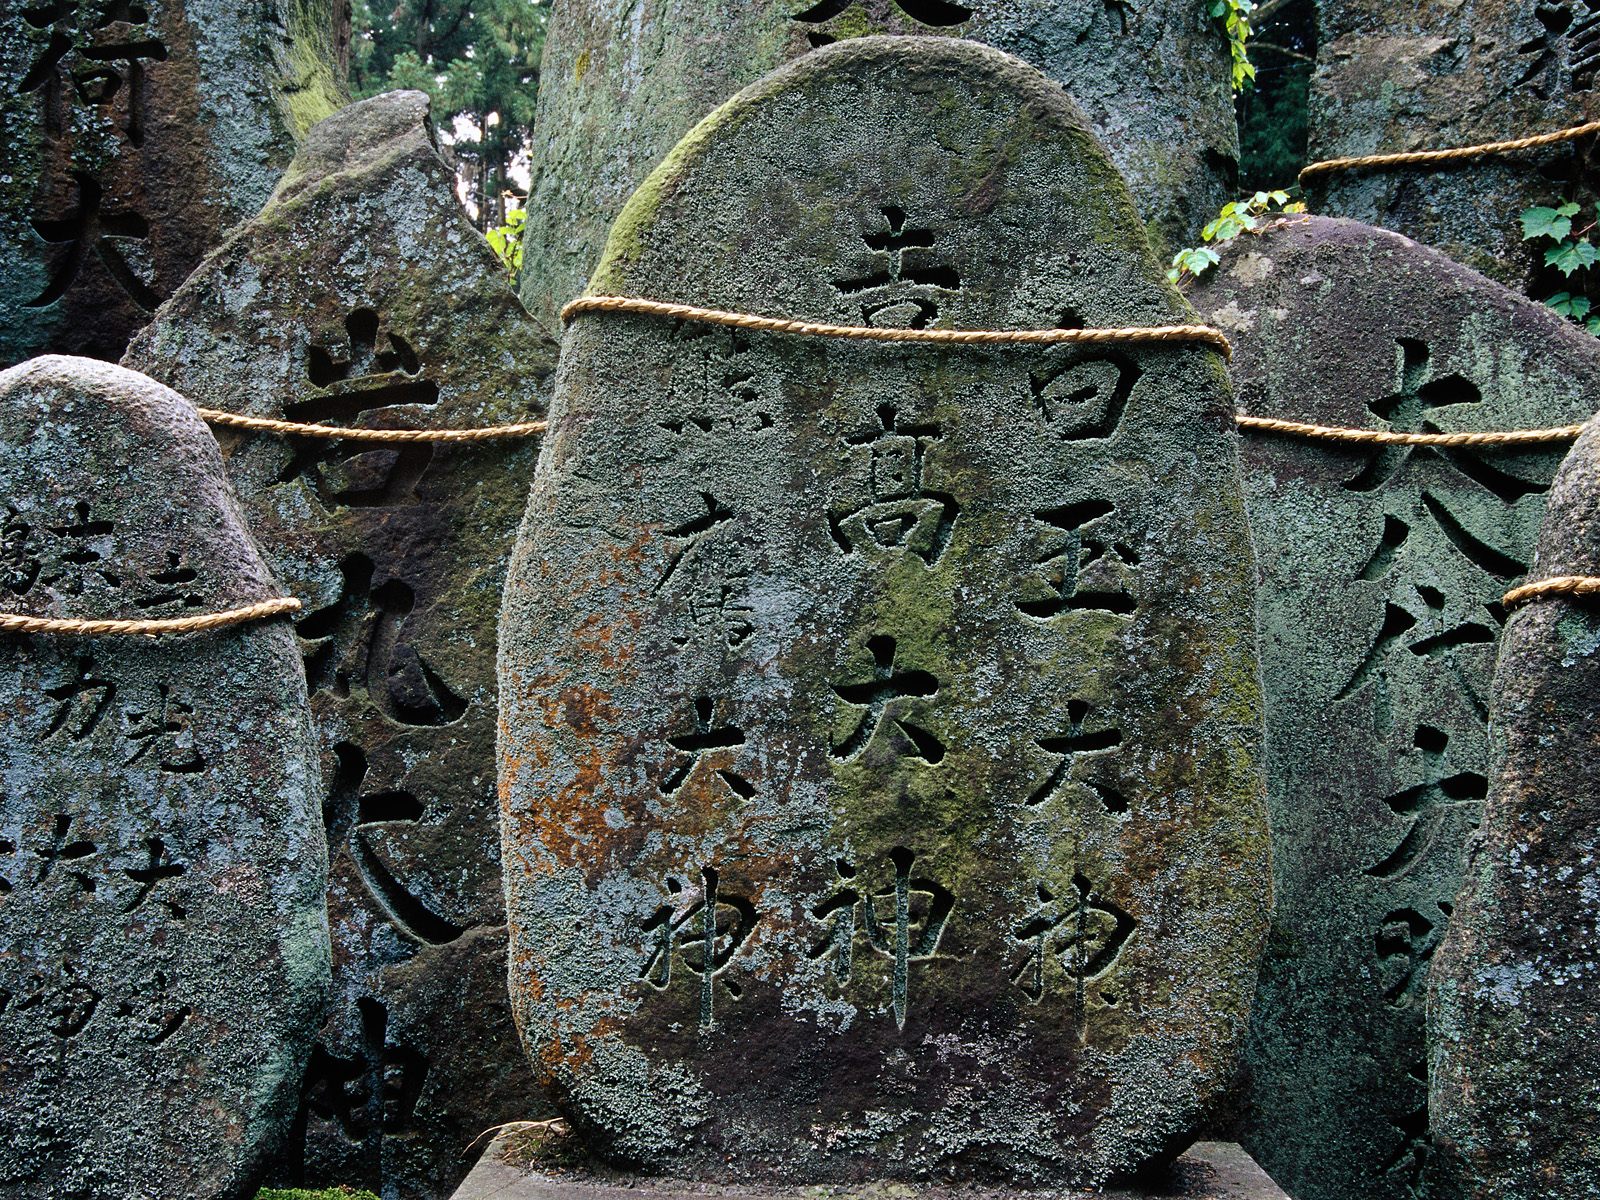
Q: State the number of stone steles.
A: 8